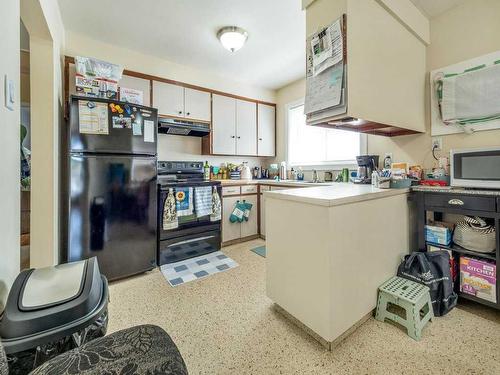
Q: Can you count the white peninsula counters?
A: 1